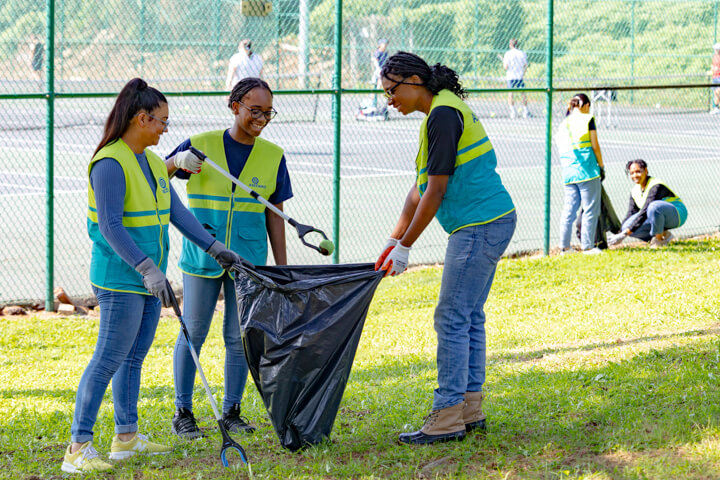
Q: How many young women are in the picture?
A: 5